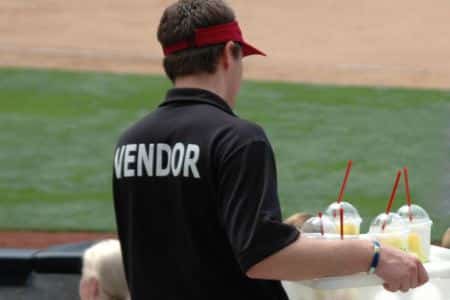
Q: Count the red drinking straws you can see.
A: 5